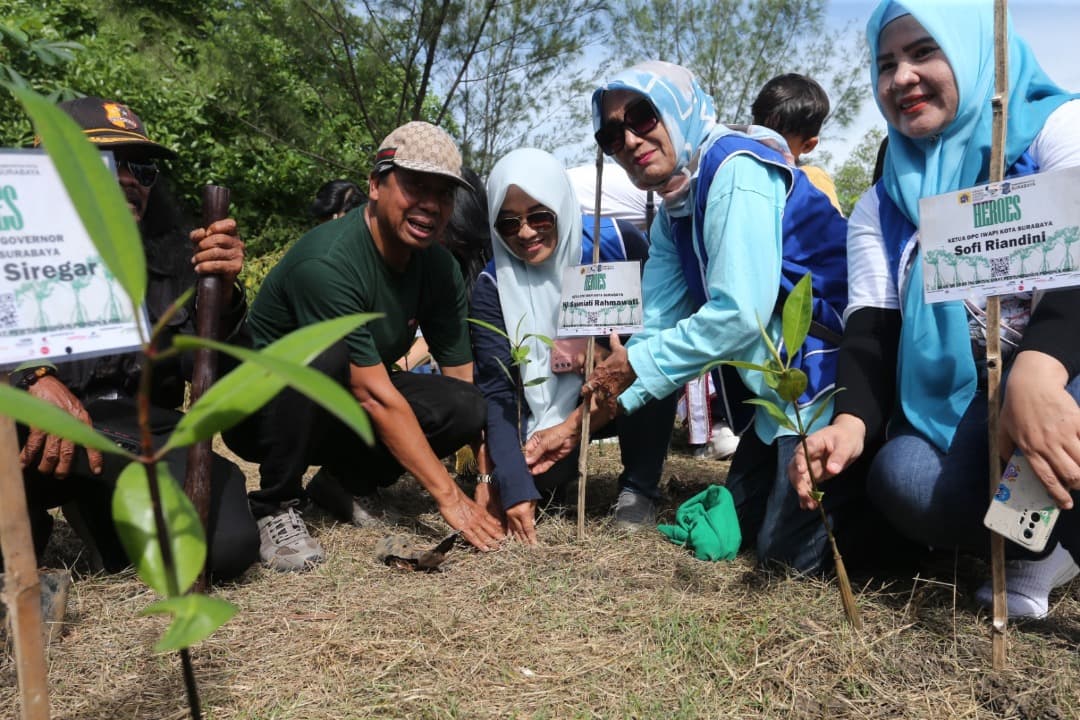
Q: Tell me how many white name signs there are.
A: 3